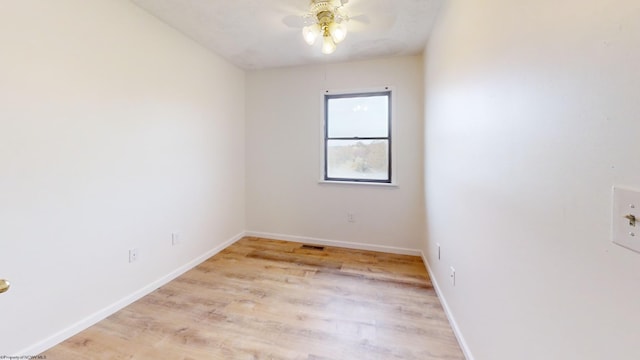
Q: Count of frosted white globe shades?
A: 3